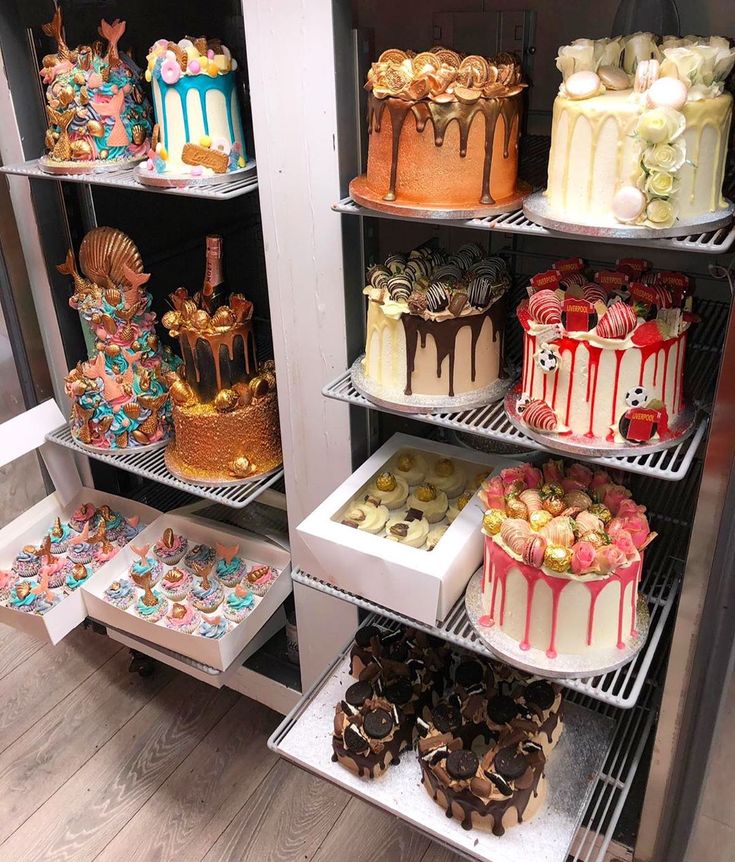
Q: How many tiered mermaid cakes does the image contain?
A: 1